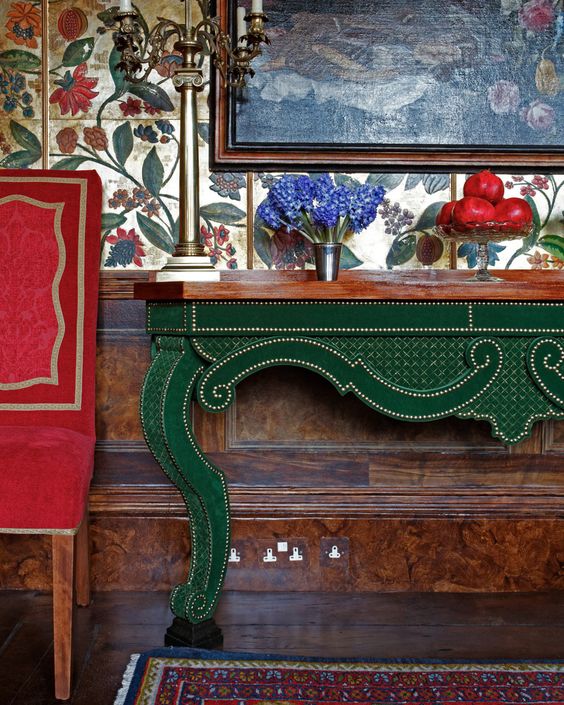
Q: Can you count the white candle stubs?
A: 3